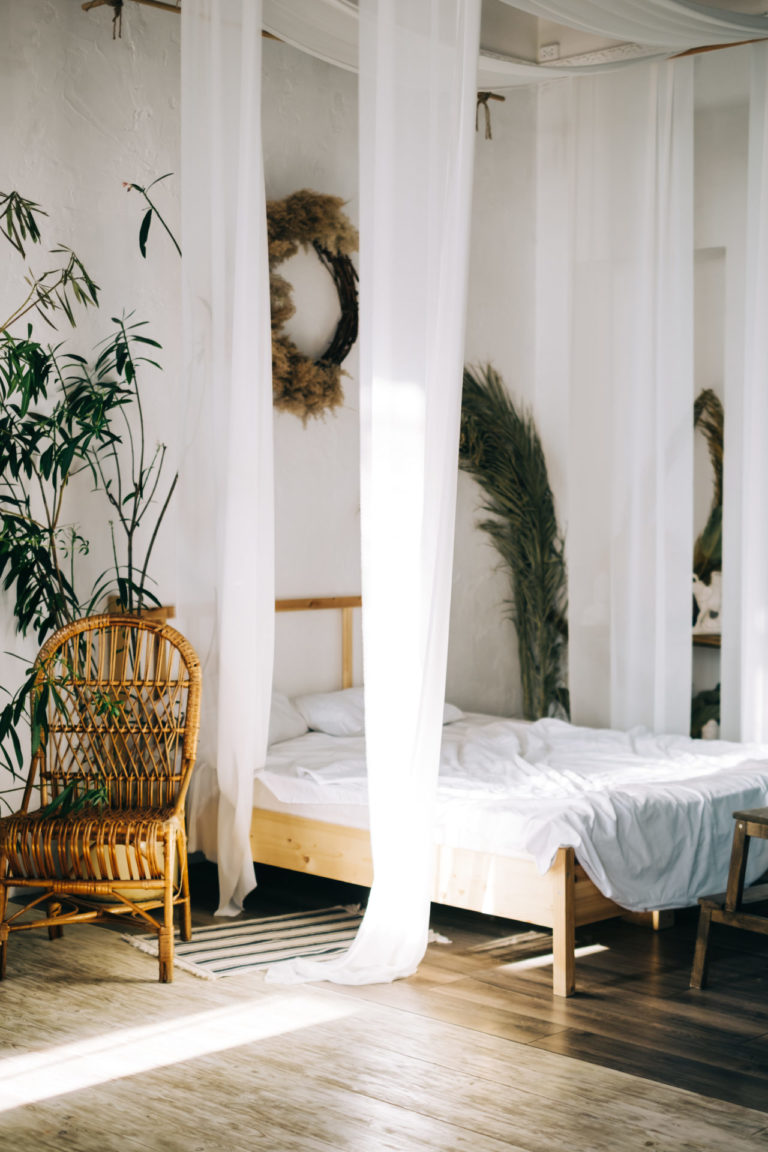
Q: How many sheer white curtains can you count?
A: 4